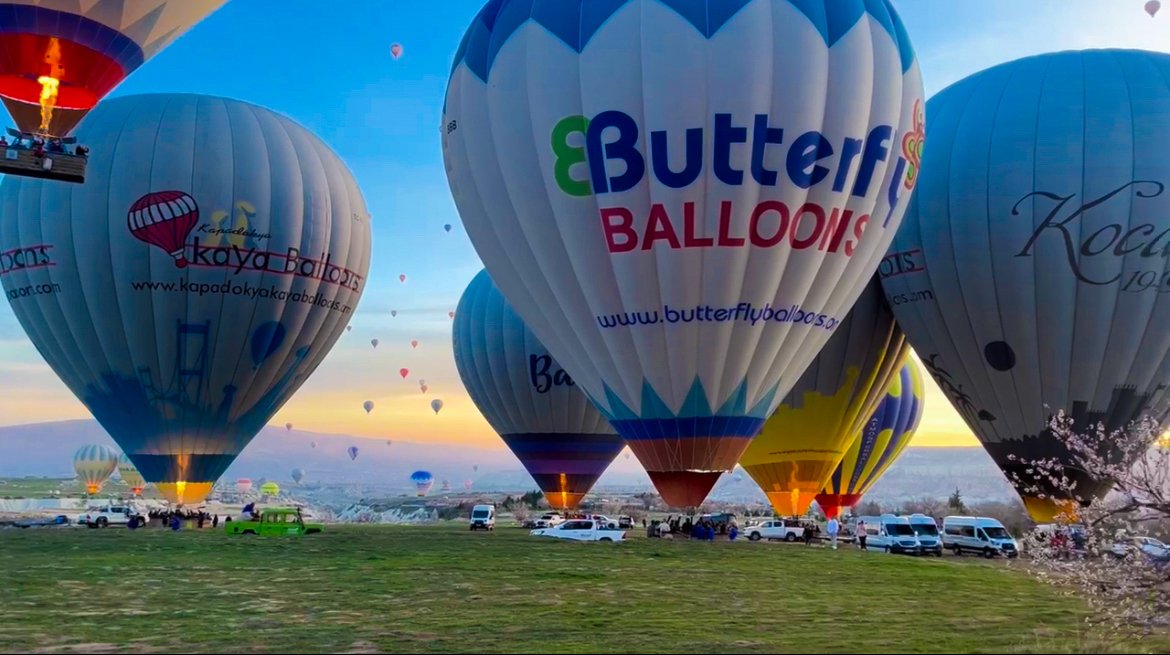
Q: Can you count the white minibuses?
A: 4